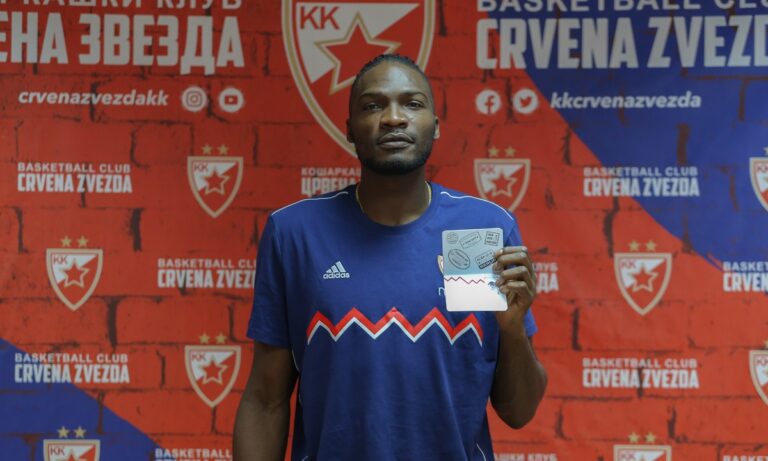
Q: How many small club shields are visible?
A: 9